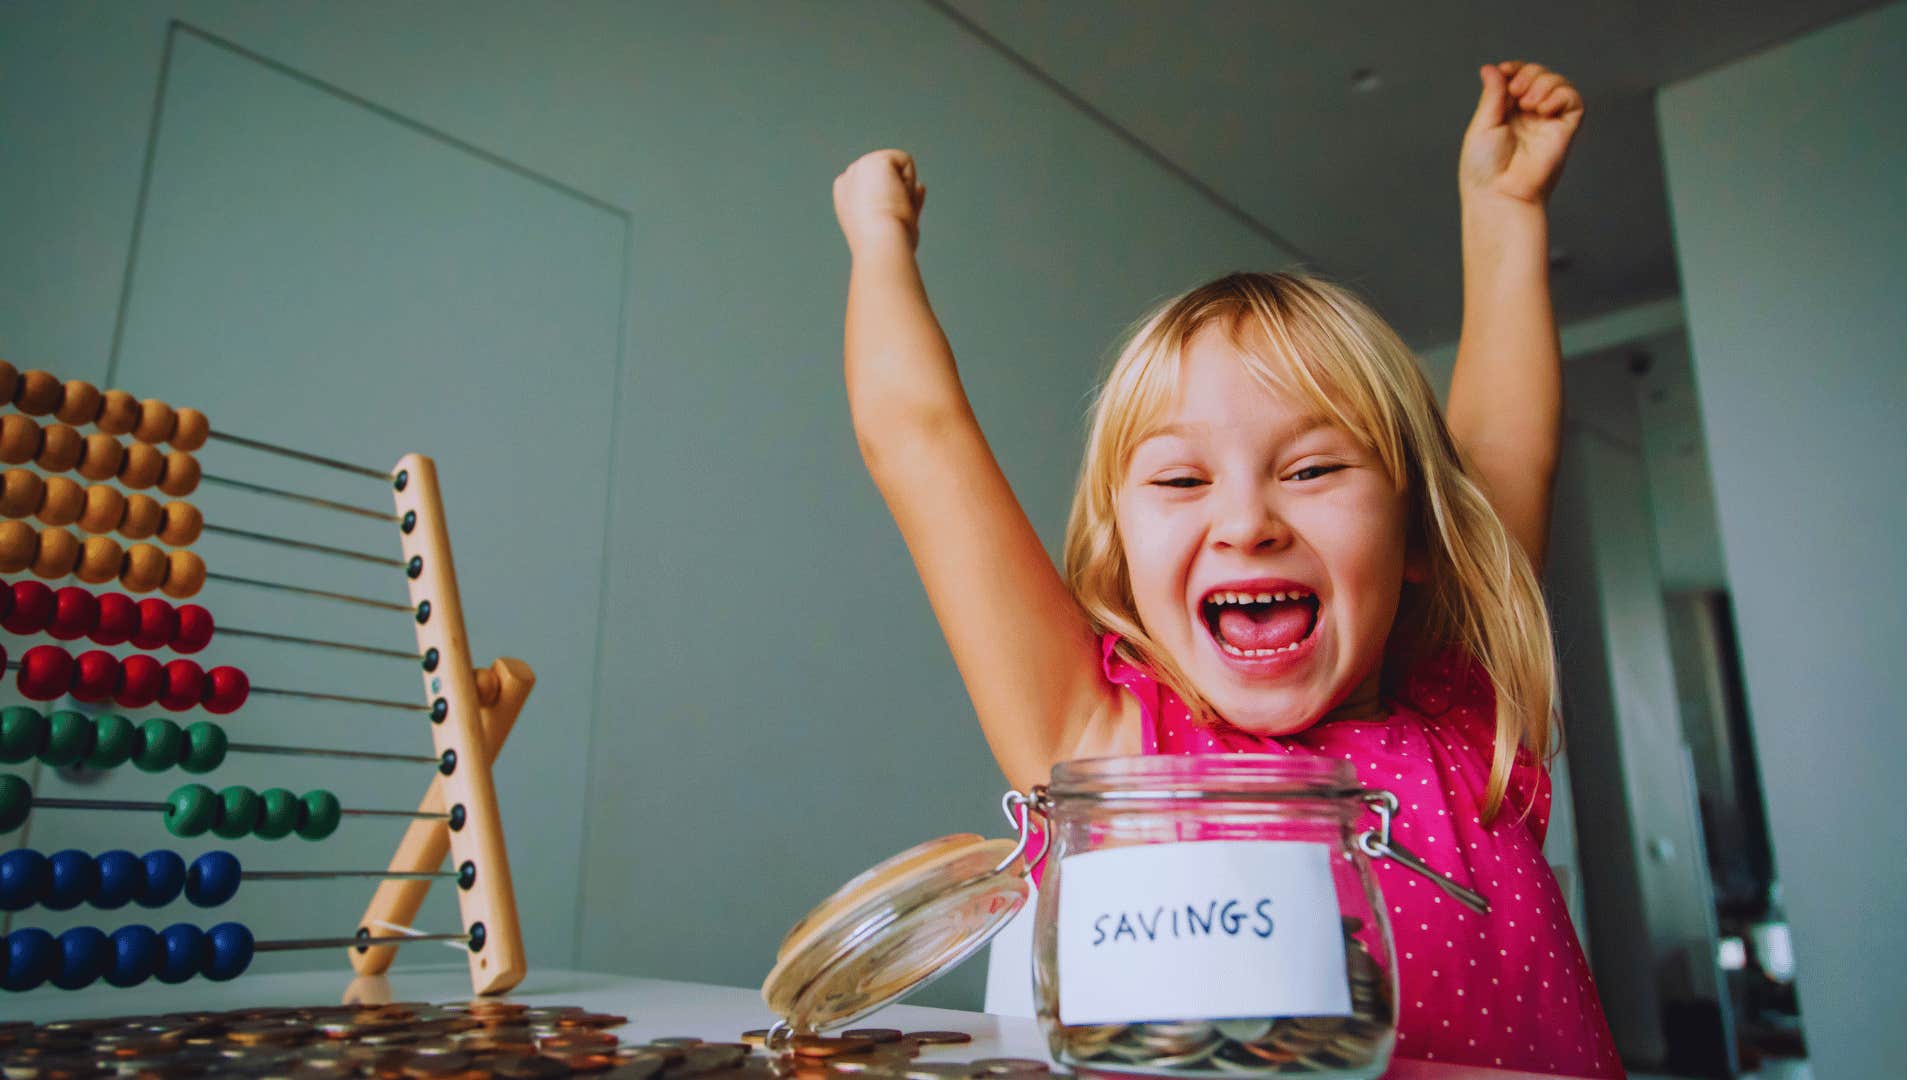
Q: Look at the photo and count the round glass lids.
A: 1